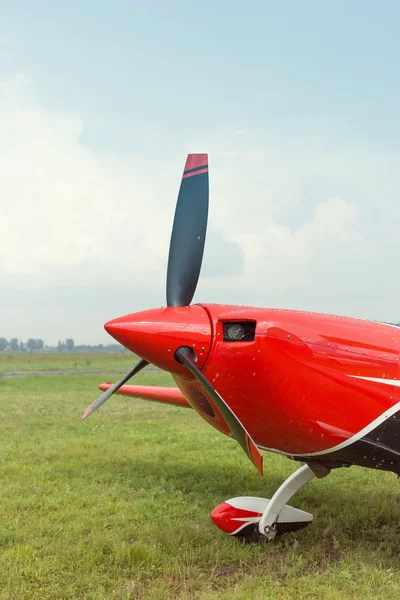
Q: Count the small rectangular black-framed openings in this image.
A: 1